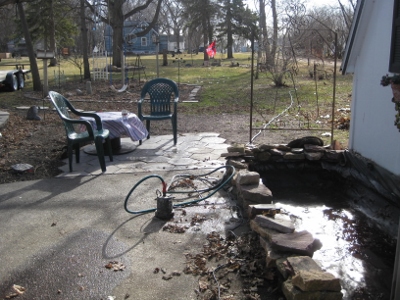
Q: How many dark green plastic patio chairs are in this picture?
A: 2